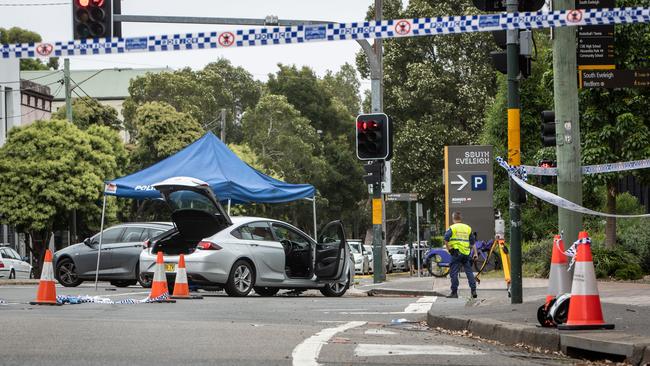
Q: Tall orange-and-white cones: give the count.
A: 5